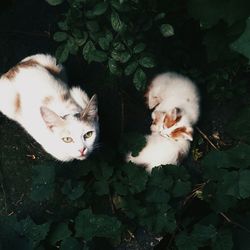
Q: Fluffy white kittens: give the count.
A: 2